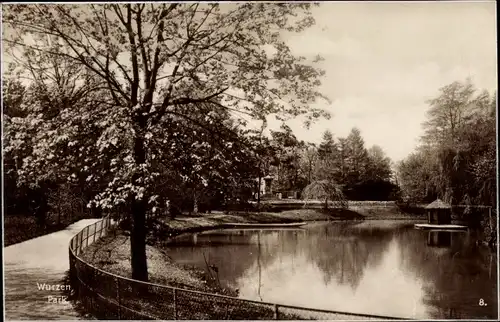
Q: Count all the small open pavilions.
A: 1